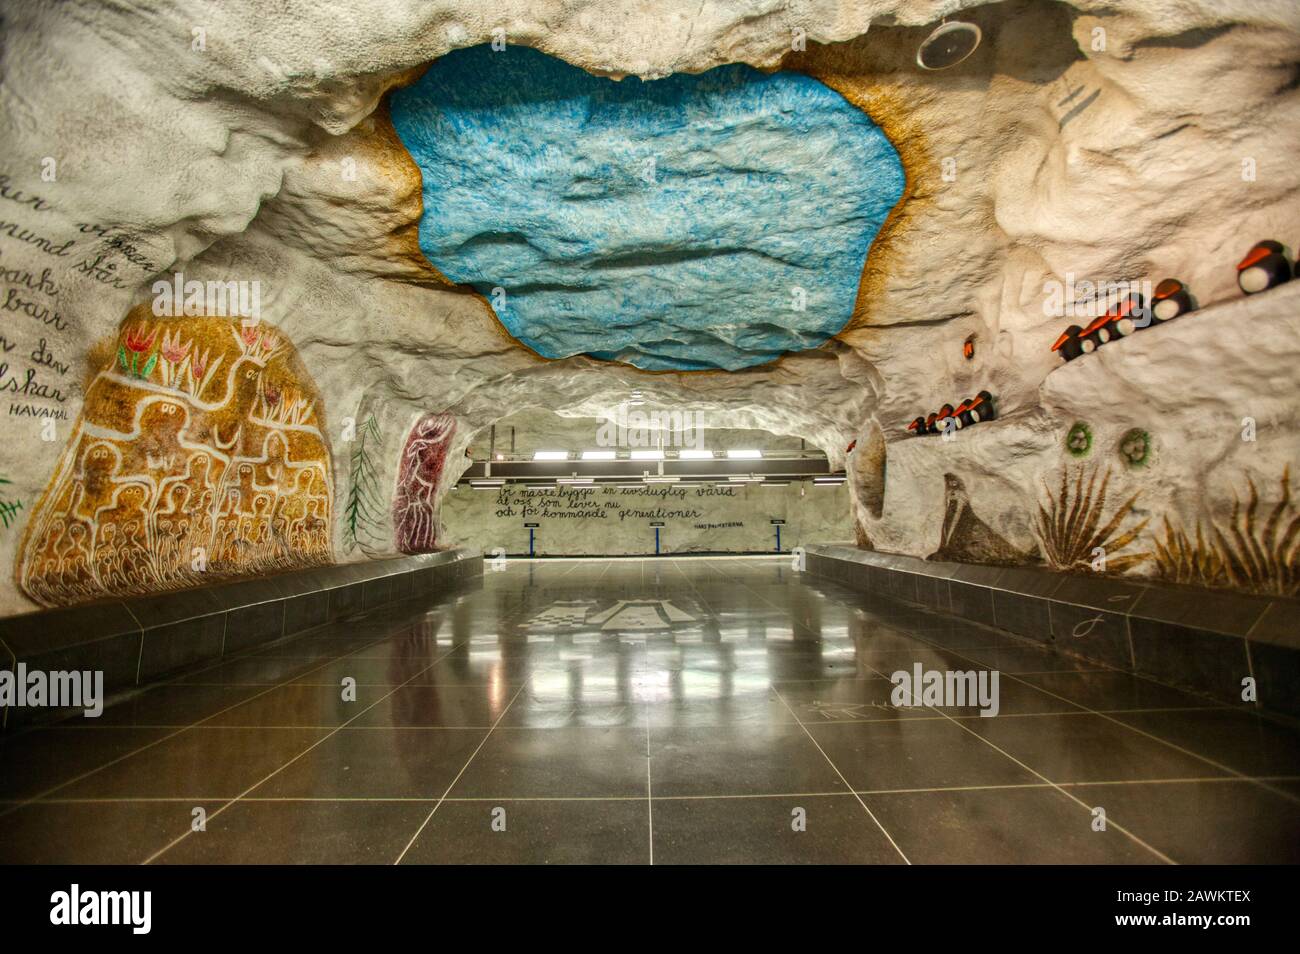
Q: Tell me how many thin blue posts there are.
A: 3